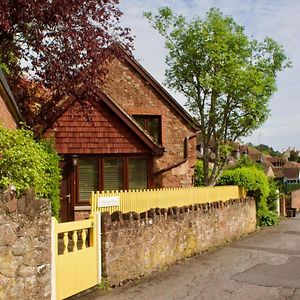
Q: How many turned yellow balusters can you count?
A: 3